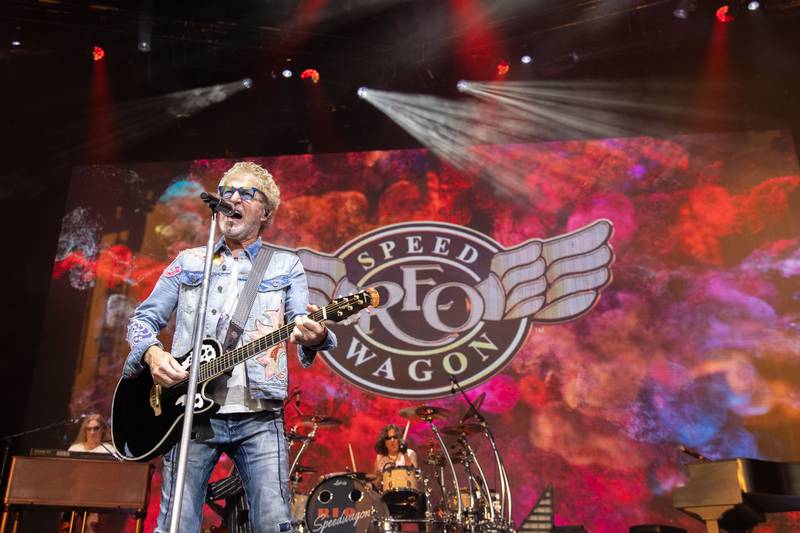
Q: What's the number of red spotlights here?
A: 4